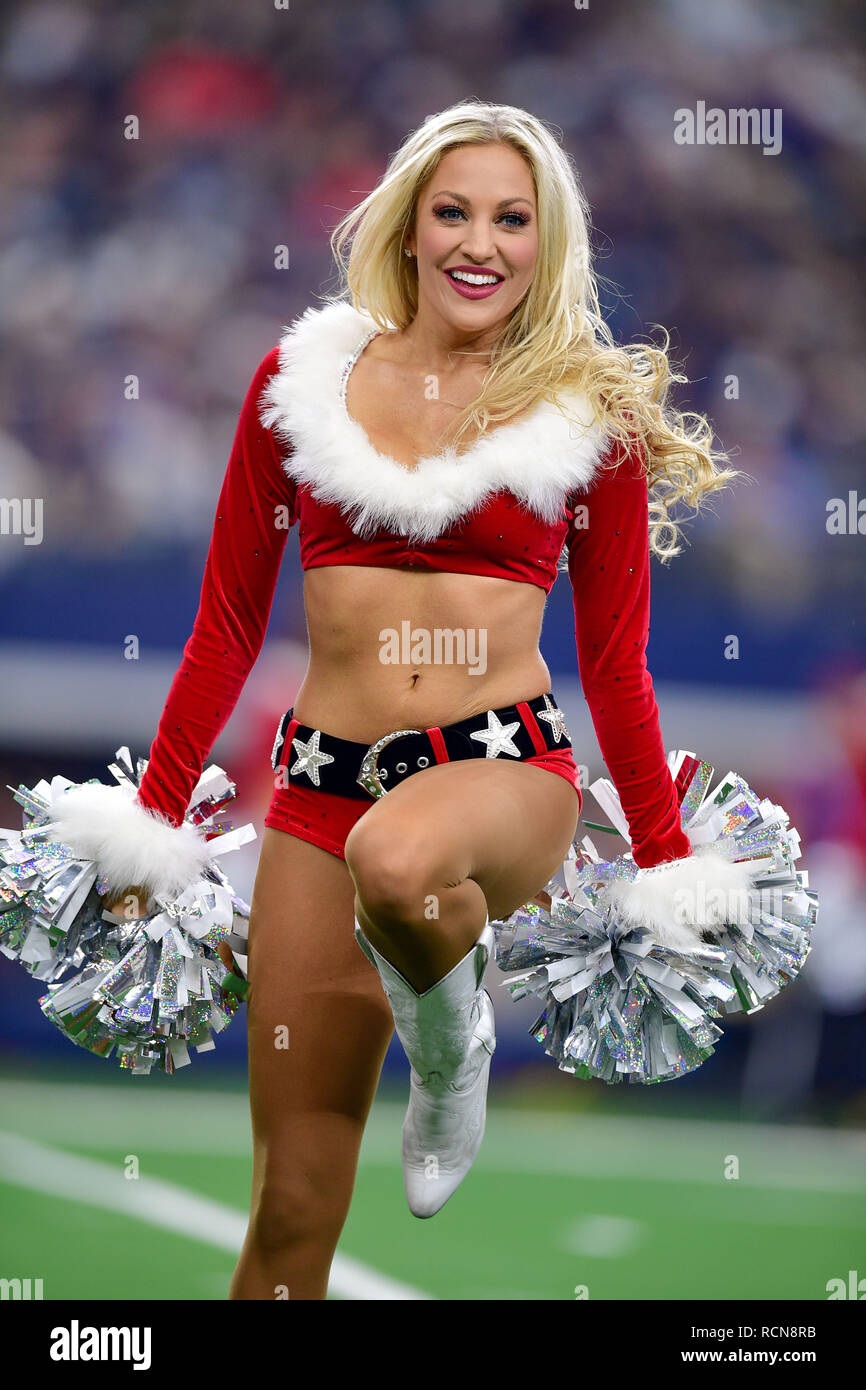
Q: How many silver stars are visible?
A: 4